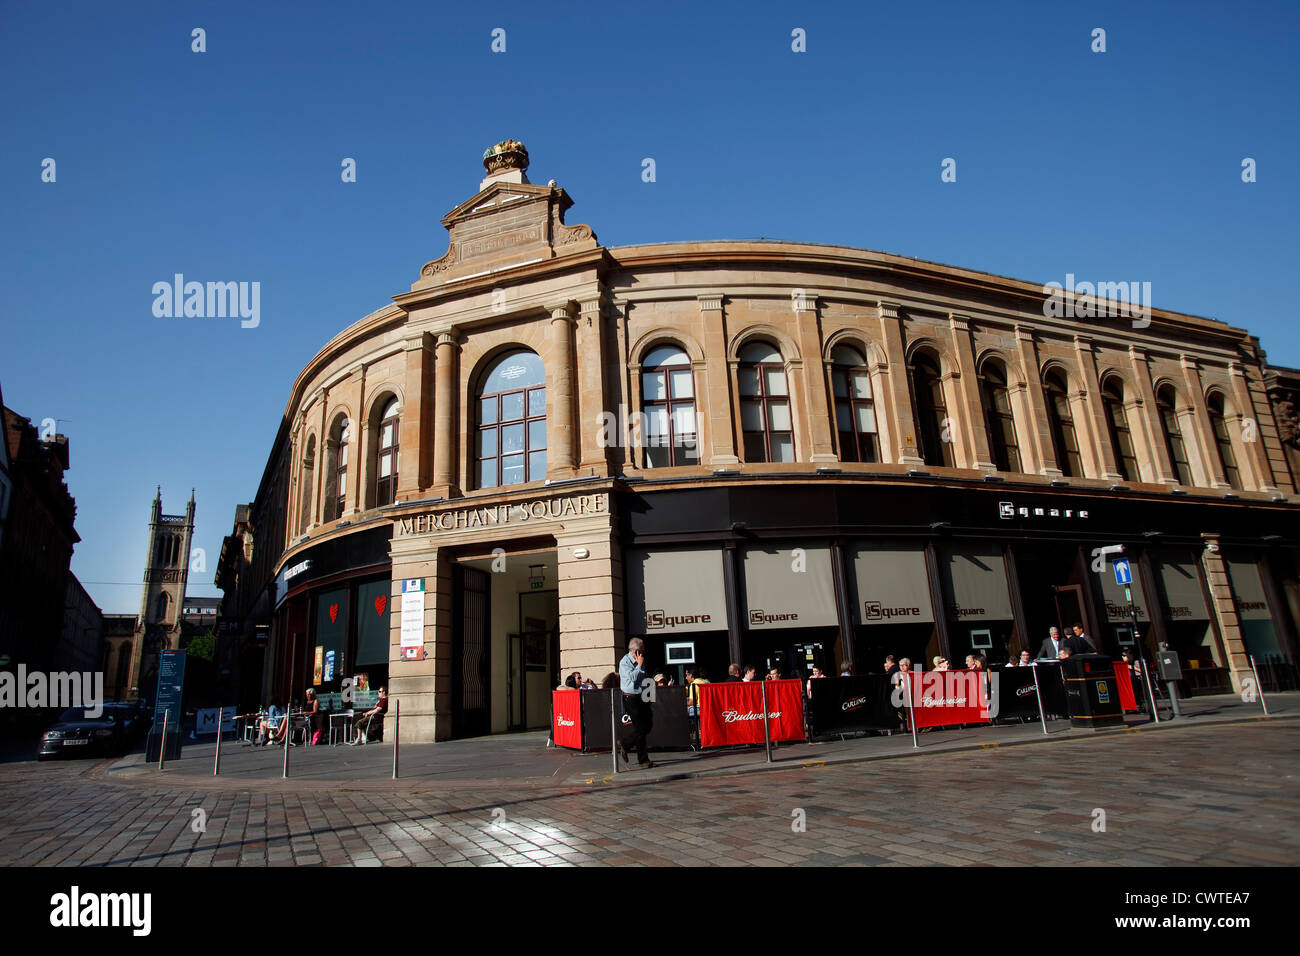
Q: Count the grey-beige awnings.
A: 7